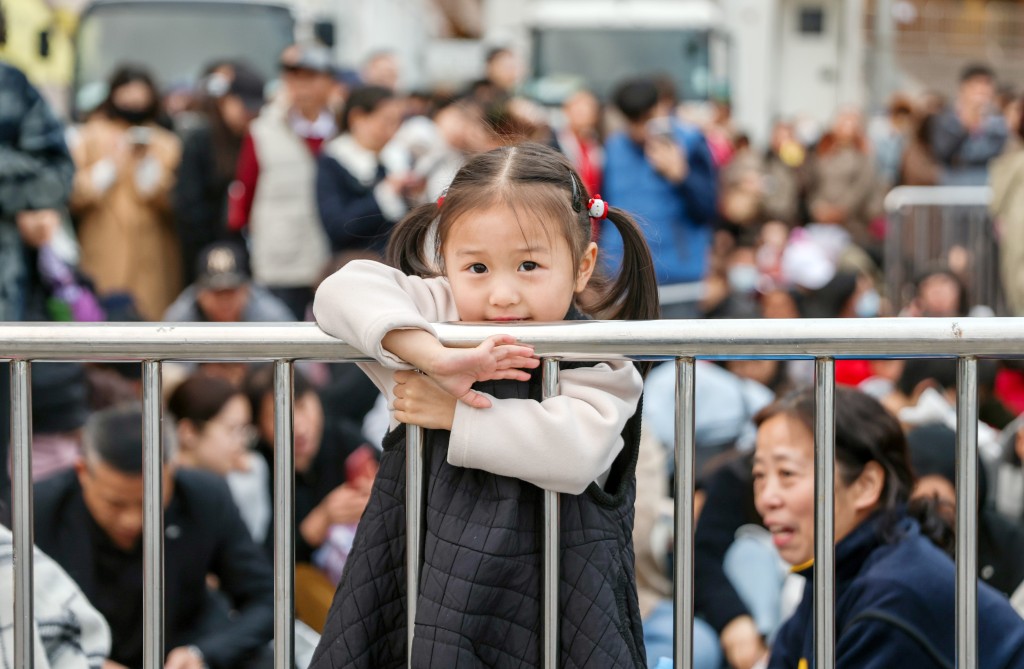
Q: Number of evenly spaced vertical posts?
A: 8